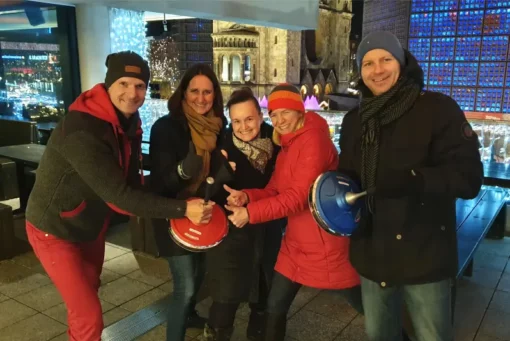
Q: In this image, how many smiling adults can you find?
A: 5